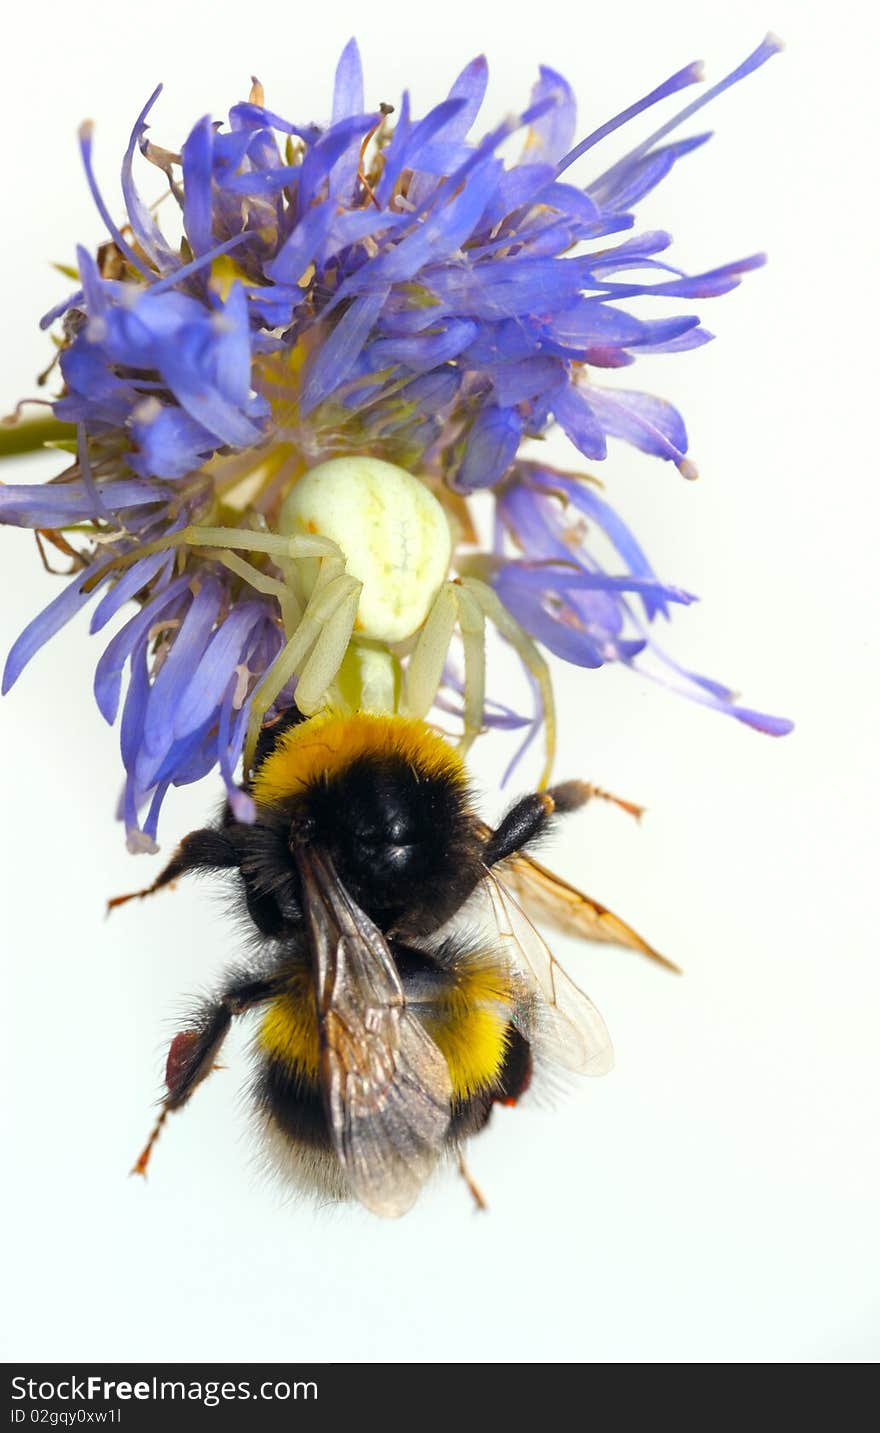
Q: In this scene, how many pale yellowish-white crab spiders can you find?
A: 1